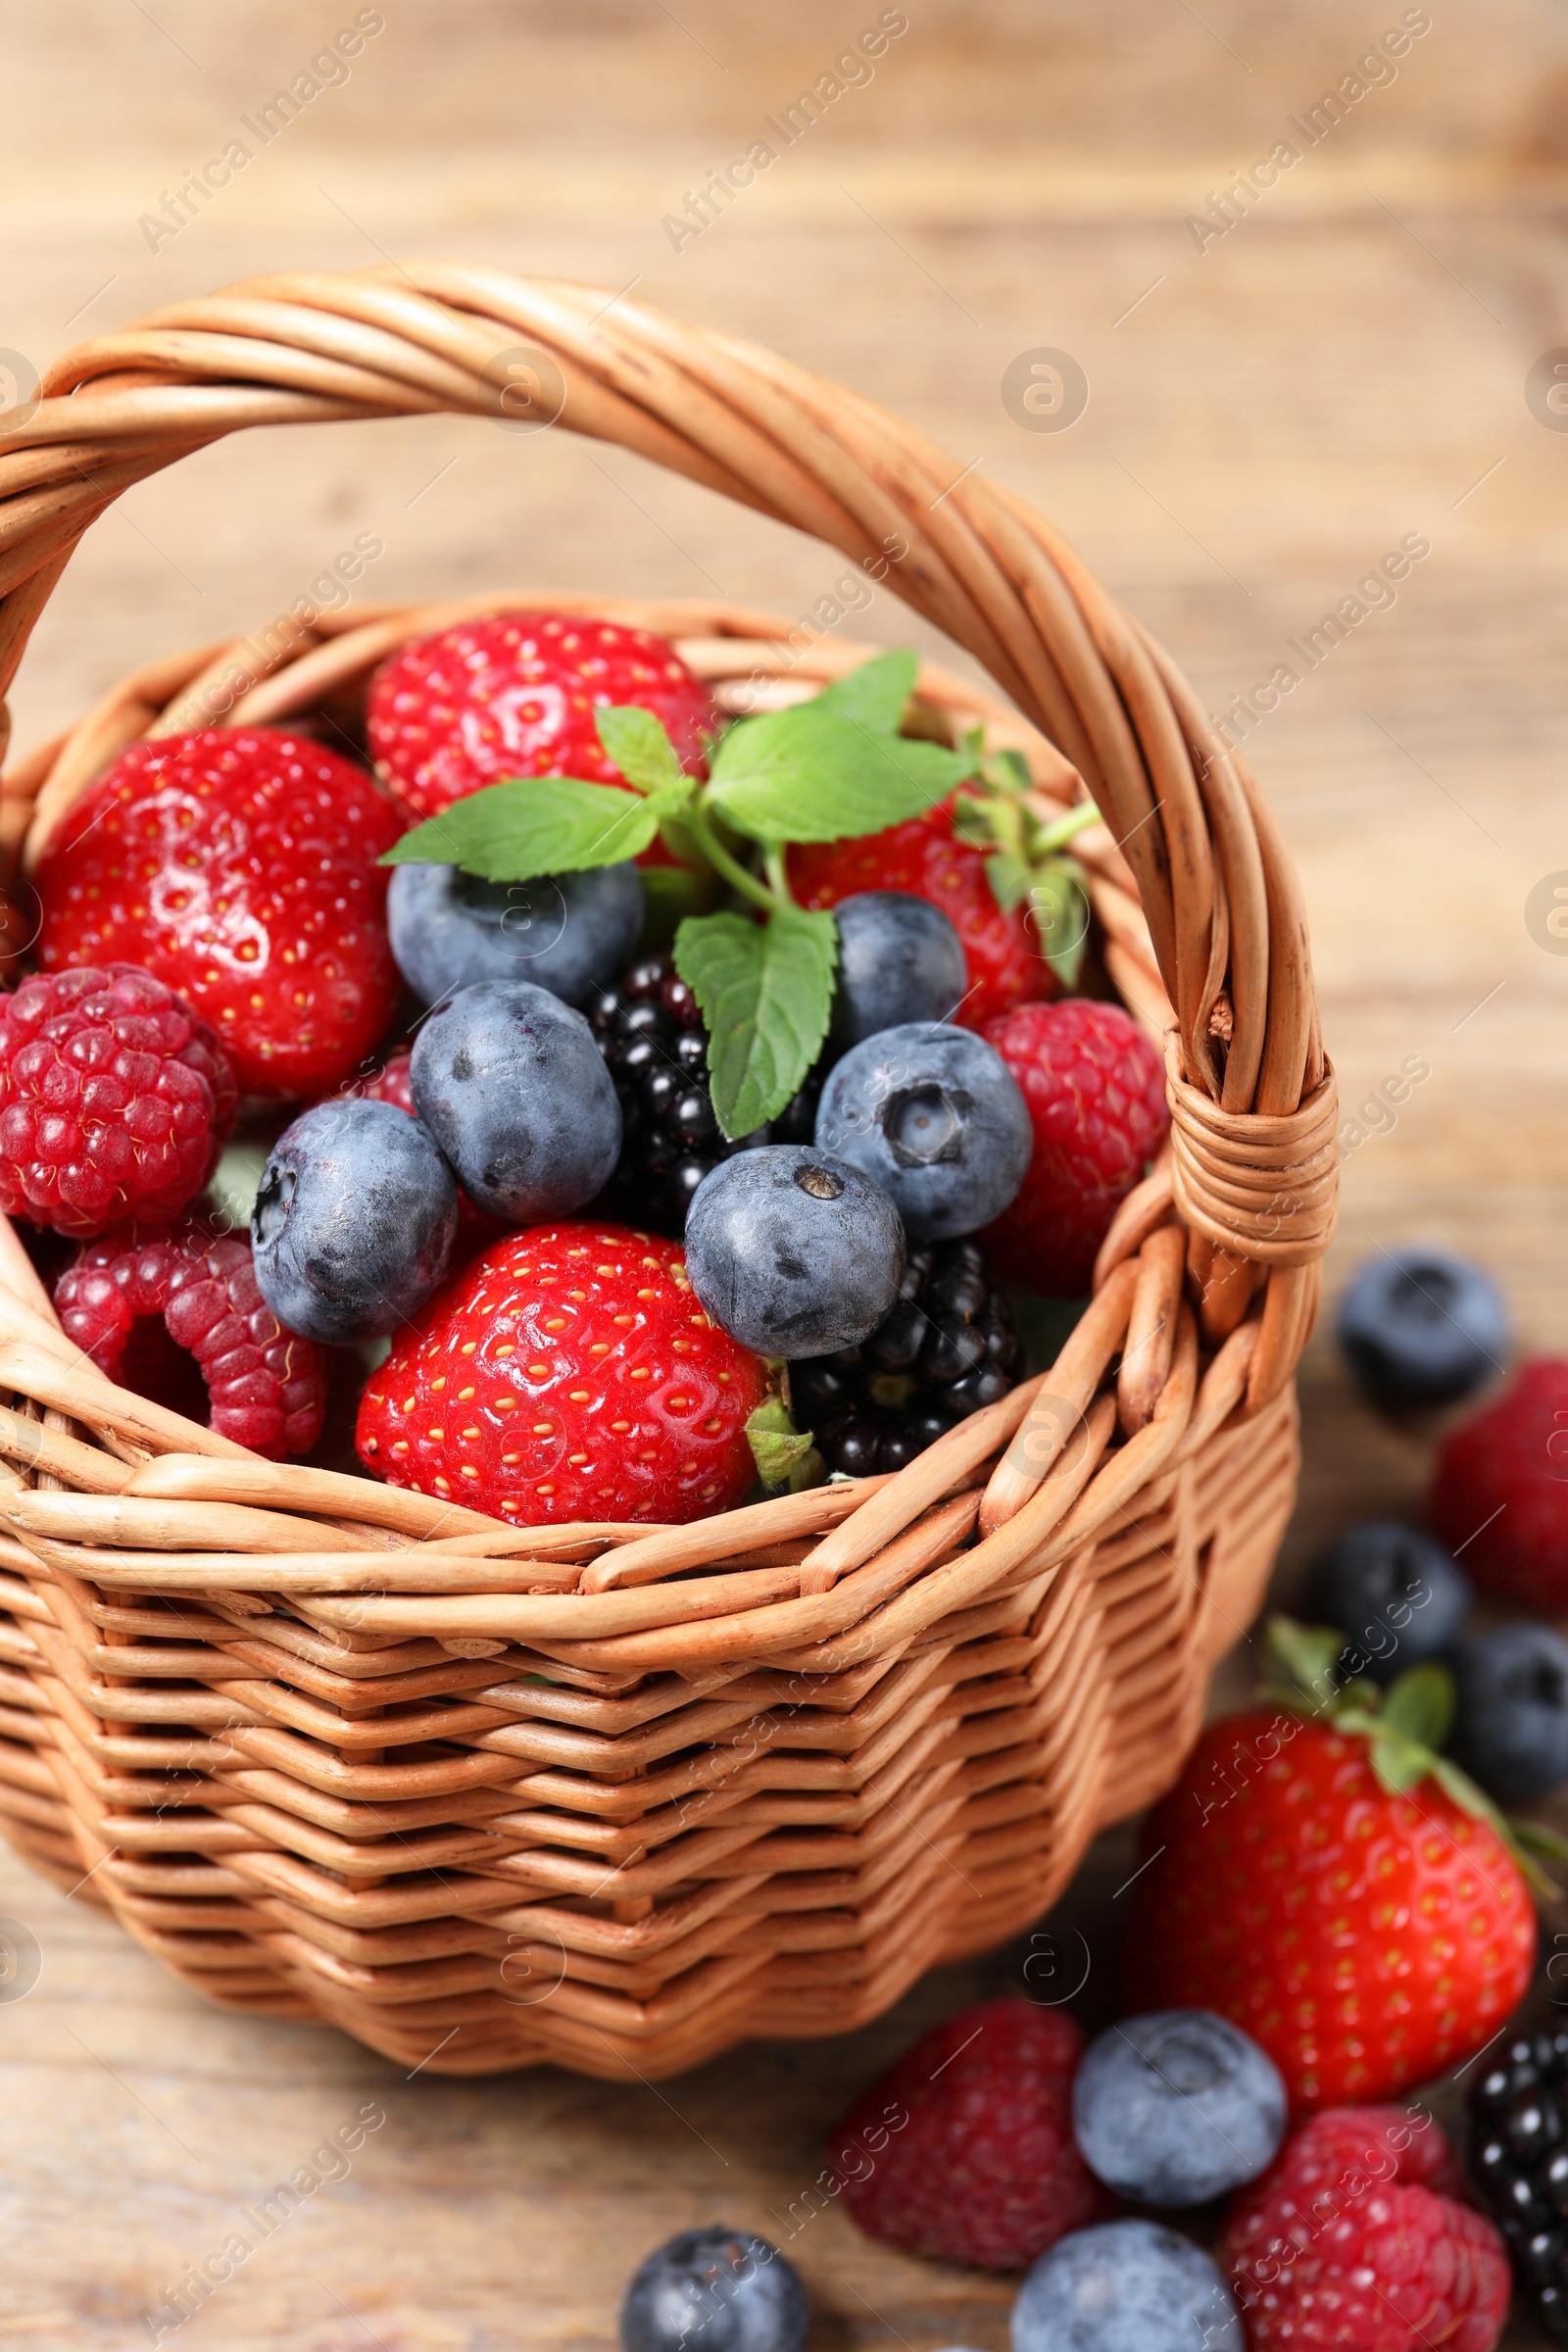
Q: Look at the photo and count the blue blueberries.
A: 12